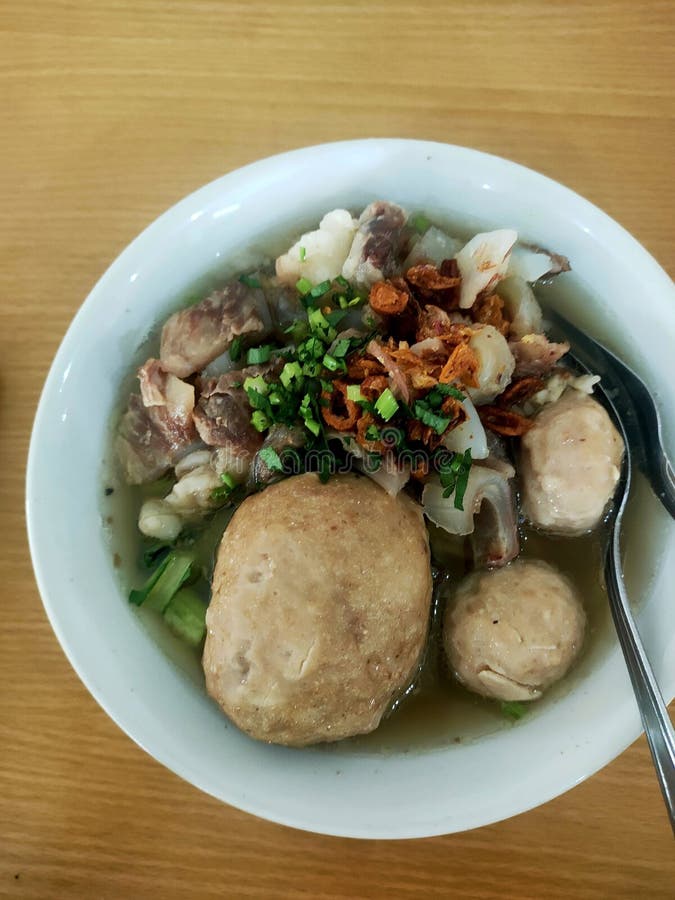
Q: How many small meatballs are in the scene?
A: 2